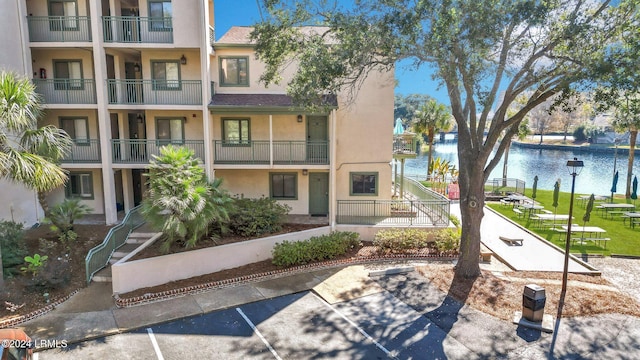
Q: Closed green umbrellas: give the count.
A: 3